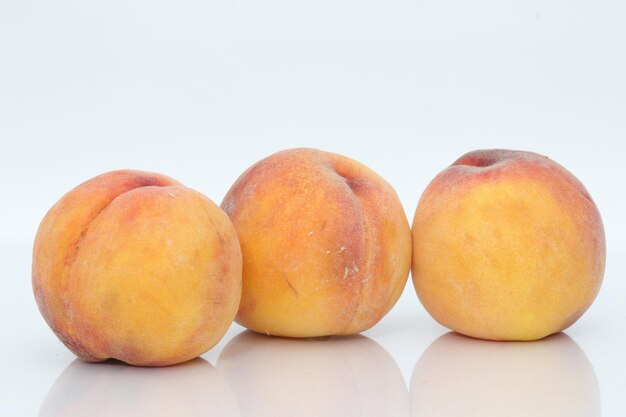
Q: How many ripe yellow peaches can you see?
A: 3